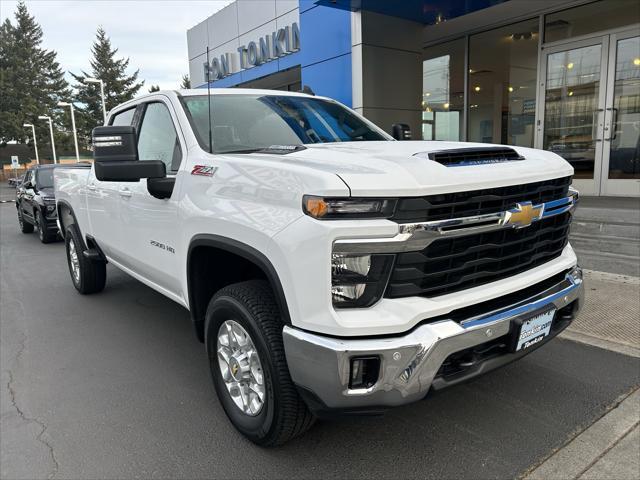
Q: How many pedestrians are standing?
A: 0